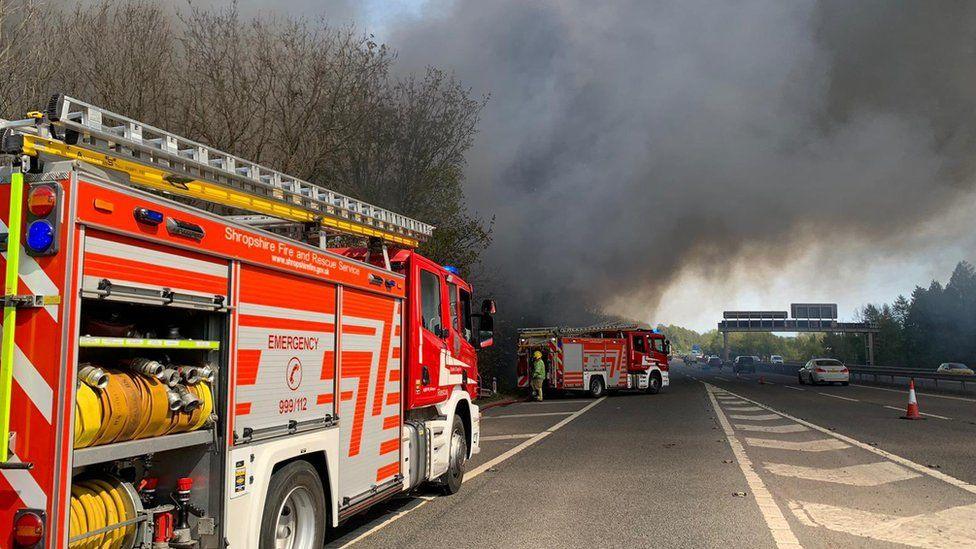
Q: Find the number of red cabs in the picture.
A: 2